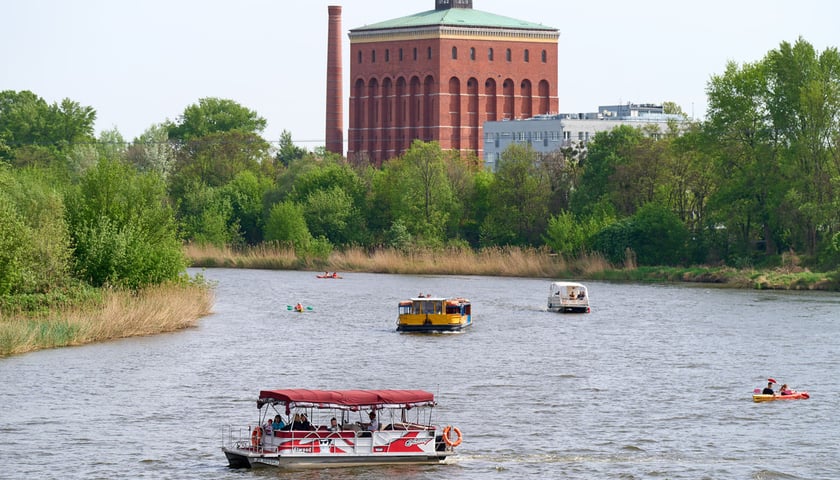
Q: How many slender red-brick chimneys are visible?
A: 1